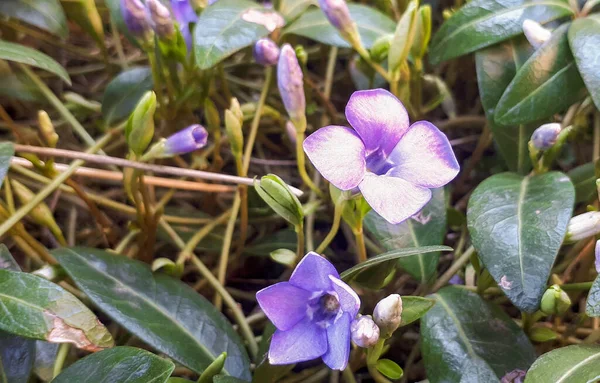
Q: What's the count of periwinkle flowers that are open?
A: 2